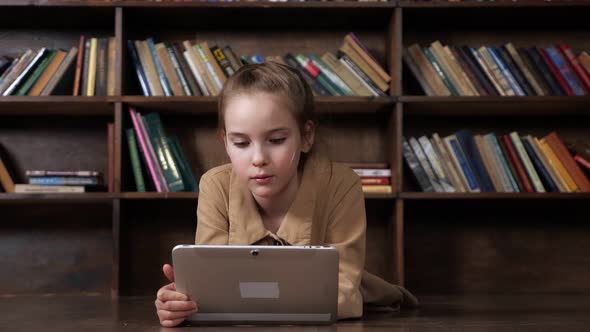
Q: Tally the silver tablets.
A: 1